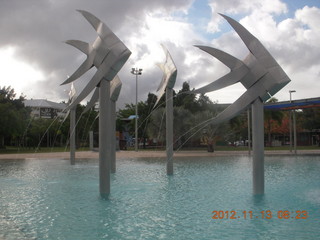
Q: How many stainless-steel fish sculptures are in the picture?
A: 5